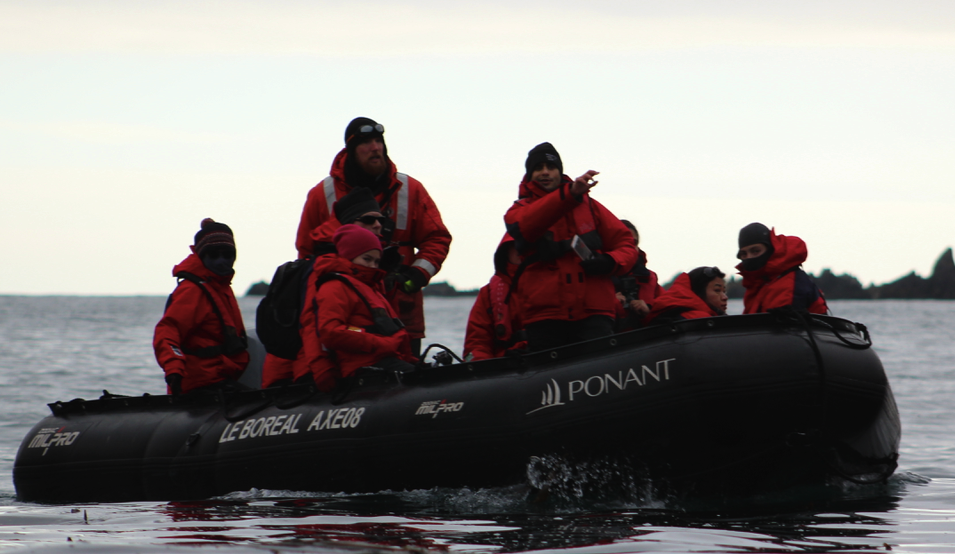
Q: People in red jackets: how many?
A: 9